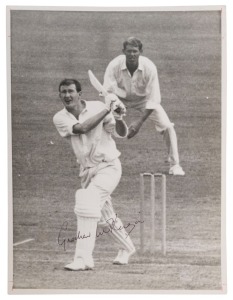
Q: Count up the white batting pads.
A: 2